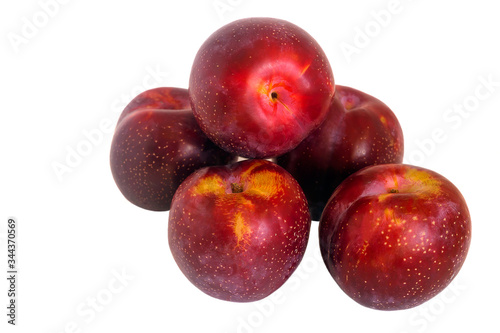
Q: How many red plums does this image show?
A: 5